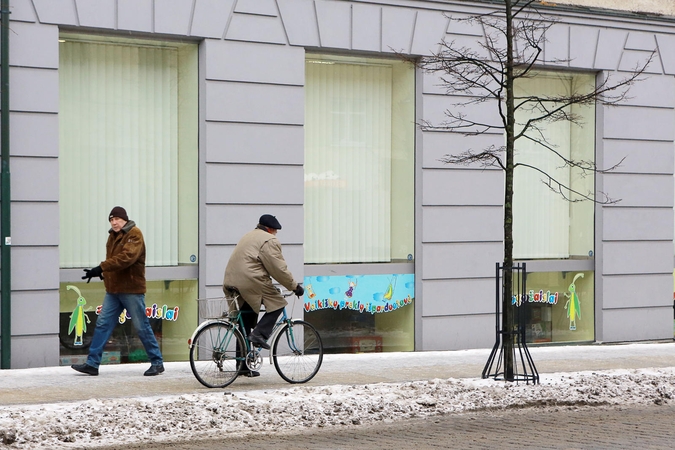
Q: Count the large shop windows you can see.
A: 3